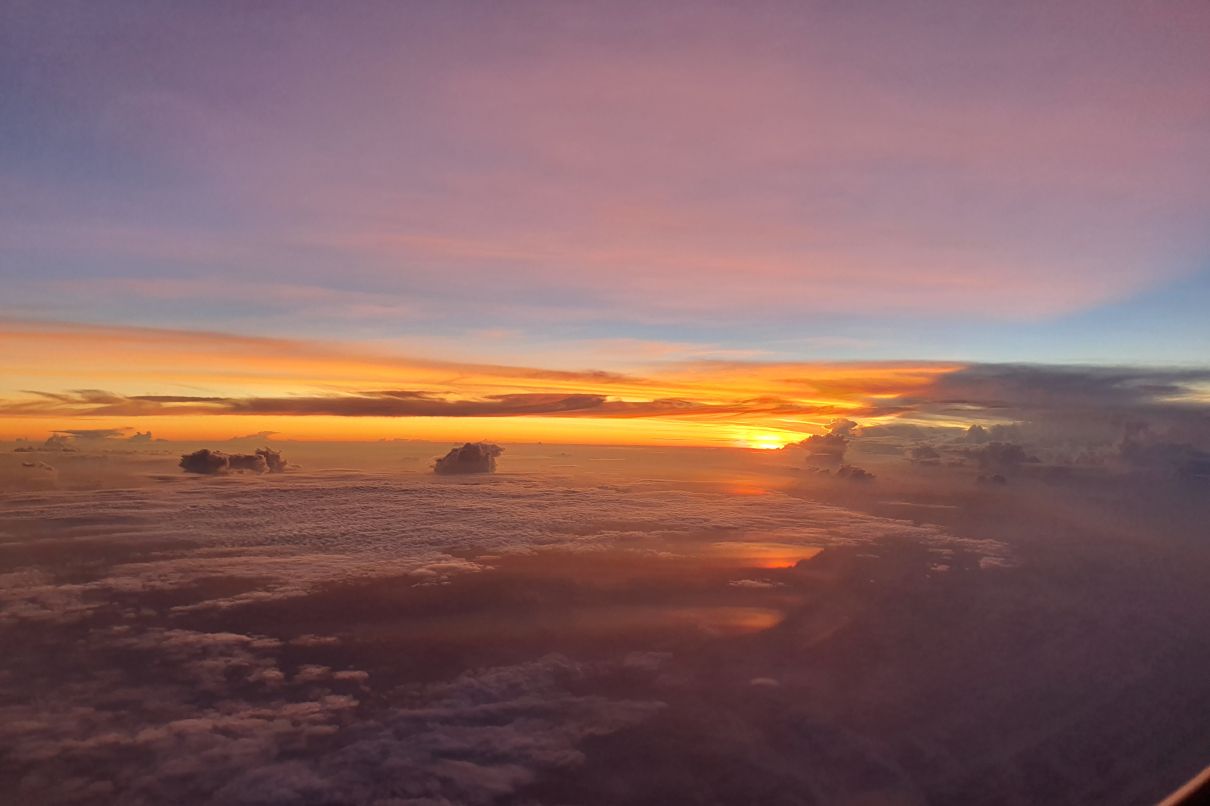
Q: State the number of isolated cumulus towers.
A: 2